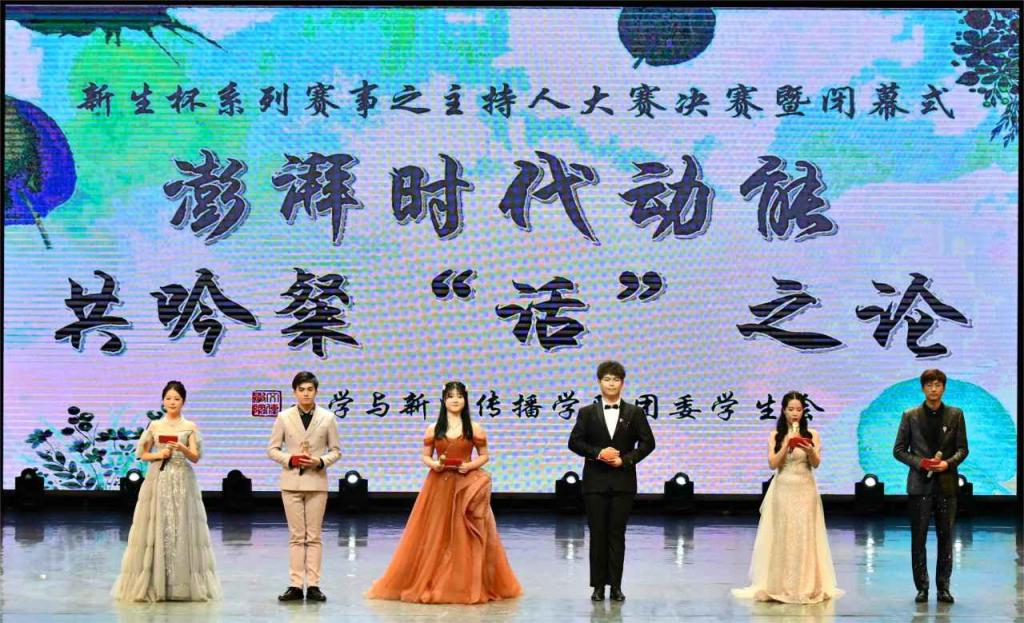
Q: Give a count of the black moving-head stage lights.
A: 9